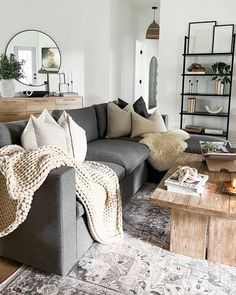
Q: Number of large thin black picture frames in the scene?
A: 2